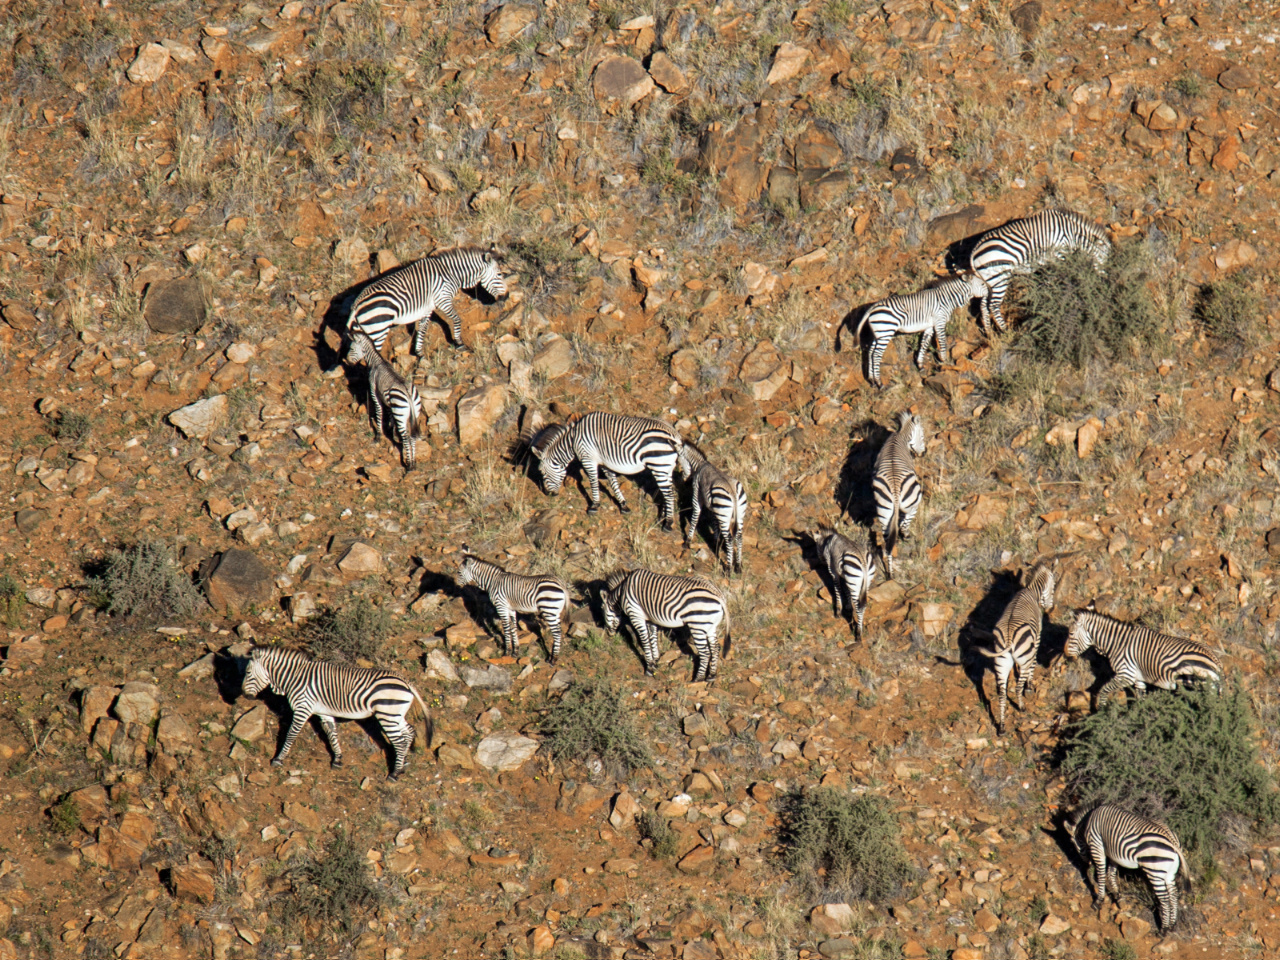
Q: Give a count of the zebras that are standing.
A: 14